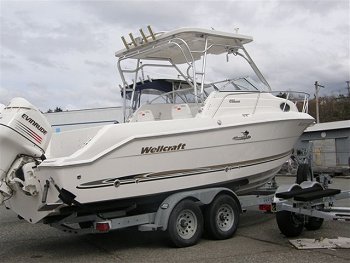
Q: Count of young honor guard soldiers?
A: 0